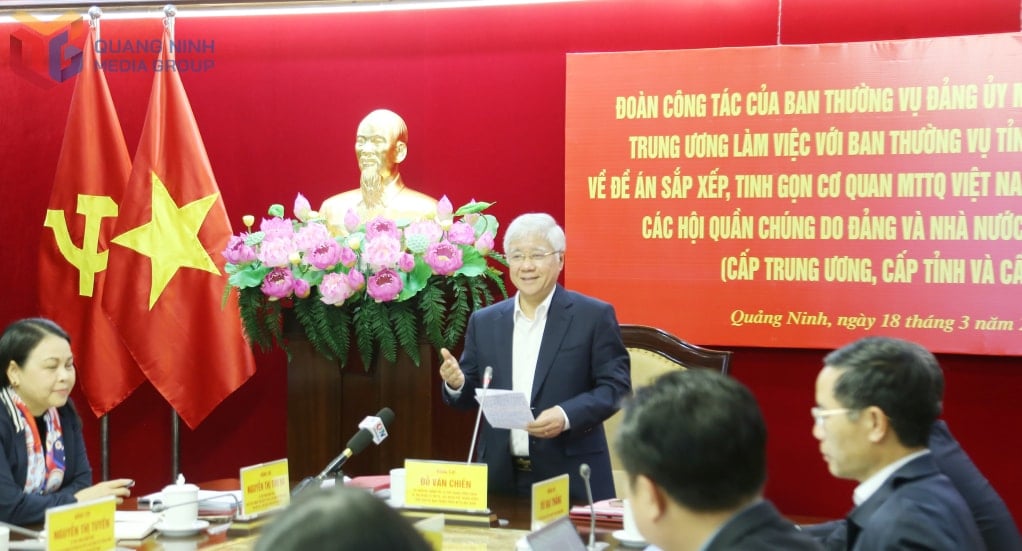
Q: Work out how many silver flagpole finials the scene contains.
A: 2